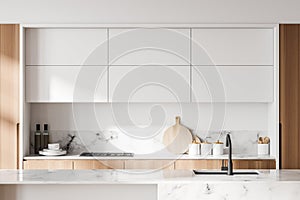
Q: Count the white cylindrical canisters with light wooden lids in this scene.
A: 3